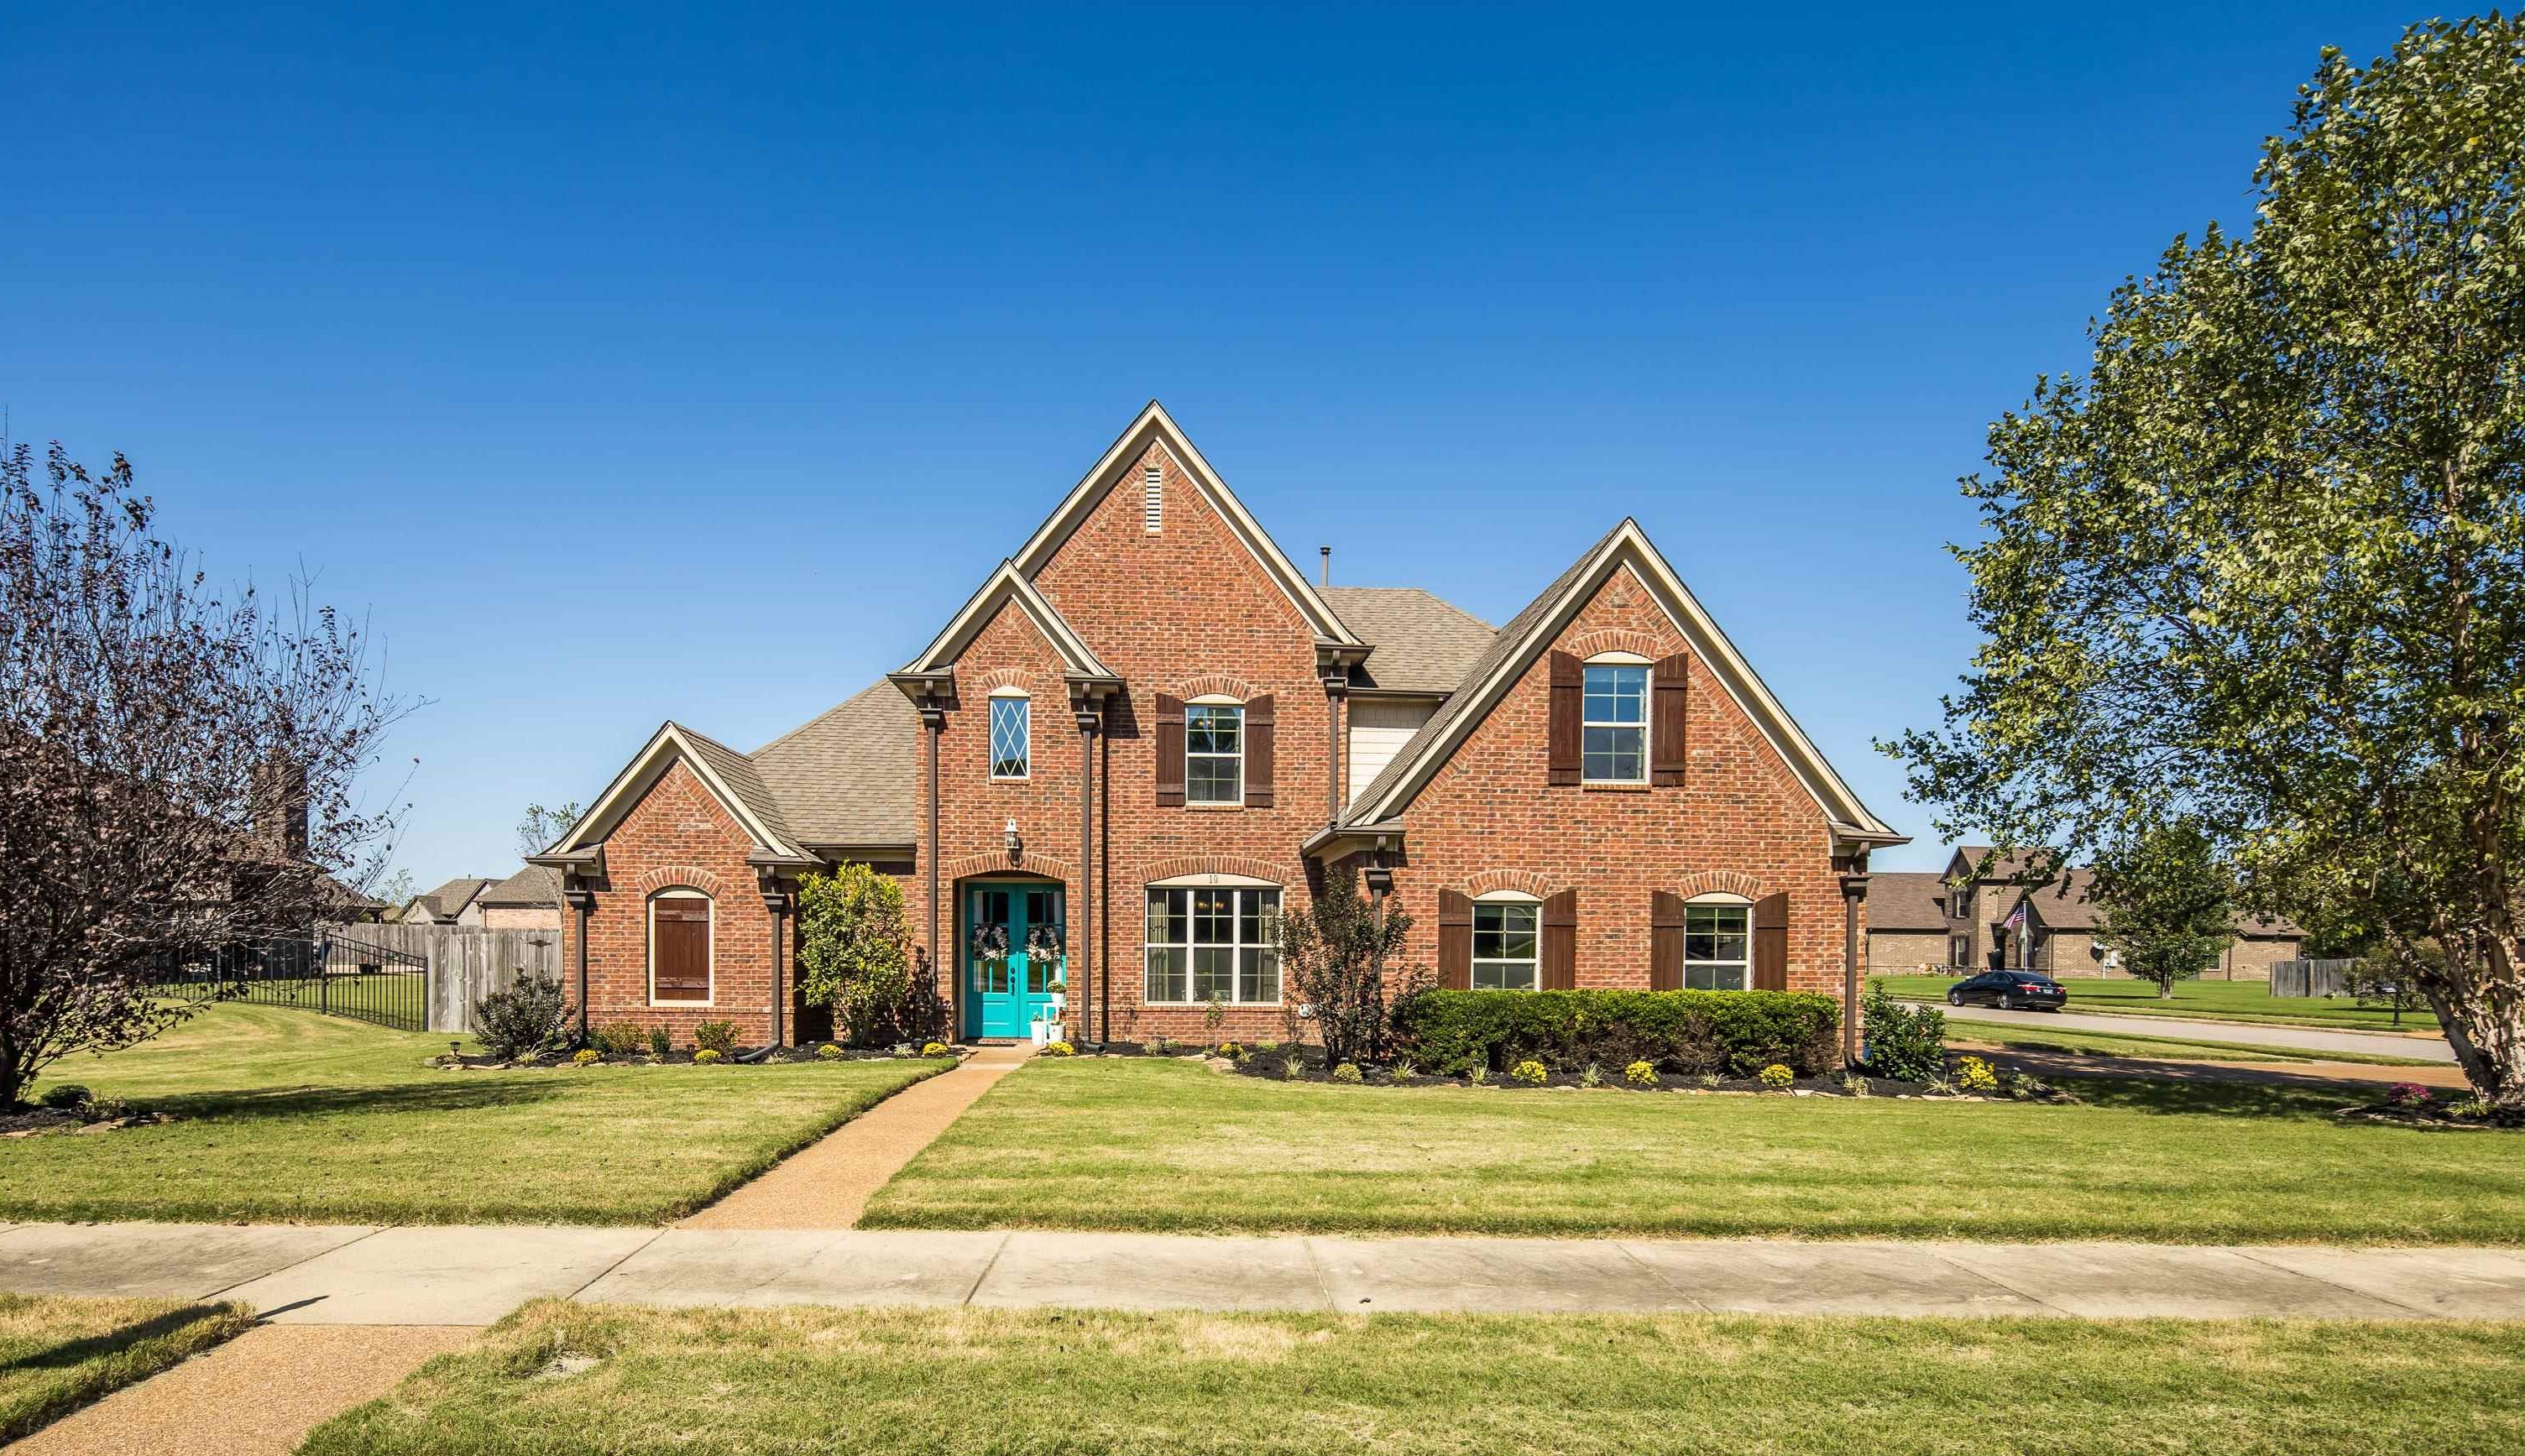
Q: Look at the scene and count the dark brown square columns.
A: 7